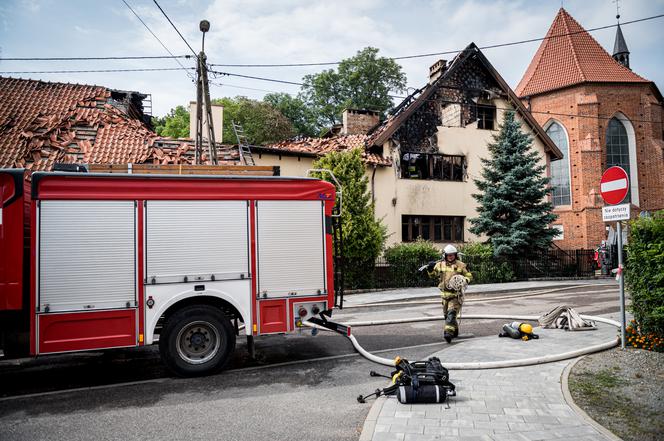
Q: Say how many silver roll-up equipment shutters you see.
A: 3